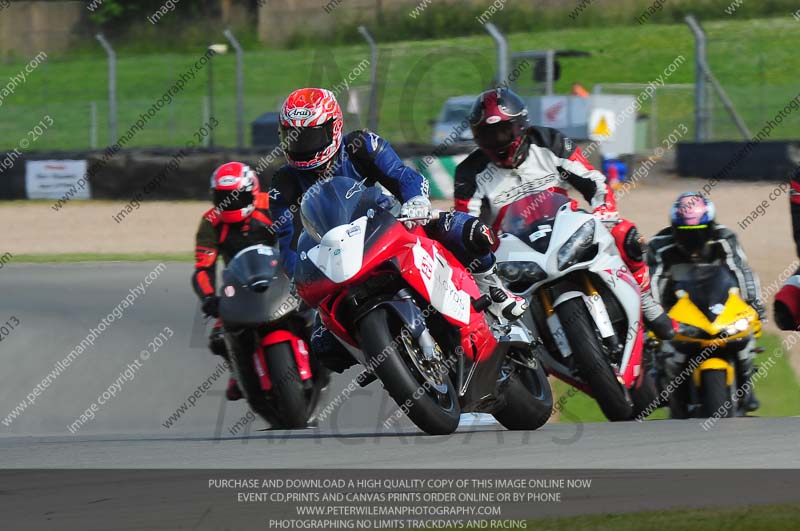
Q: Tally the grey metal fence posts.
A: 5